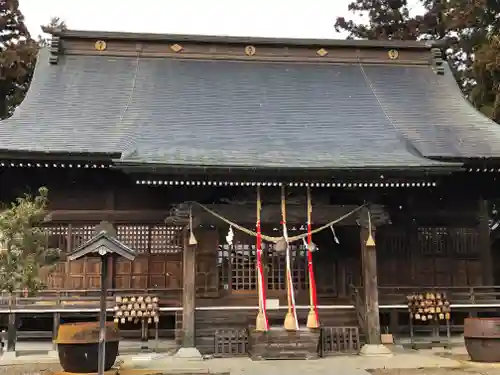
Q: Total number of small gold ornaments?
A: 5